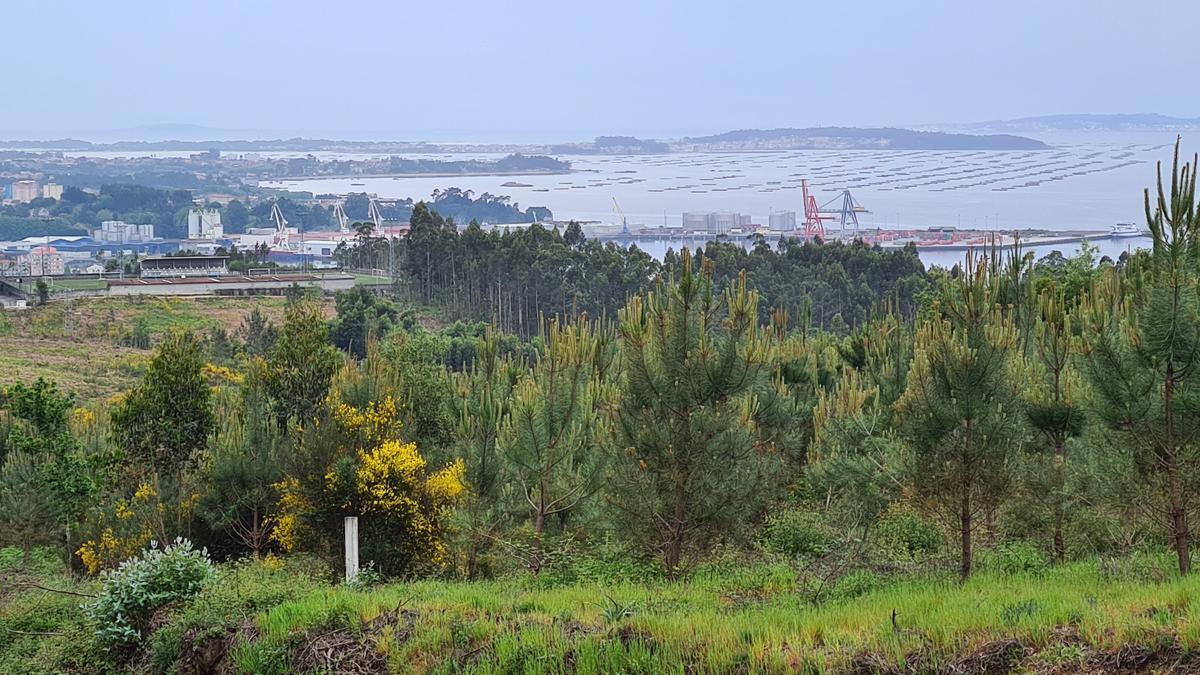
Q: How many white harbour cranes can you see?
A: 3